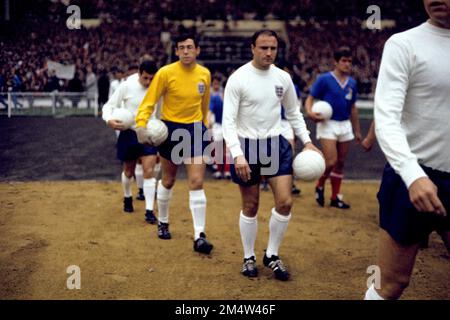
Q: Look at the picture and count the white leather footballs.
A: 4